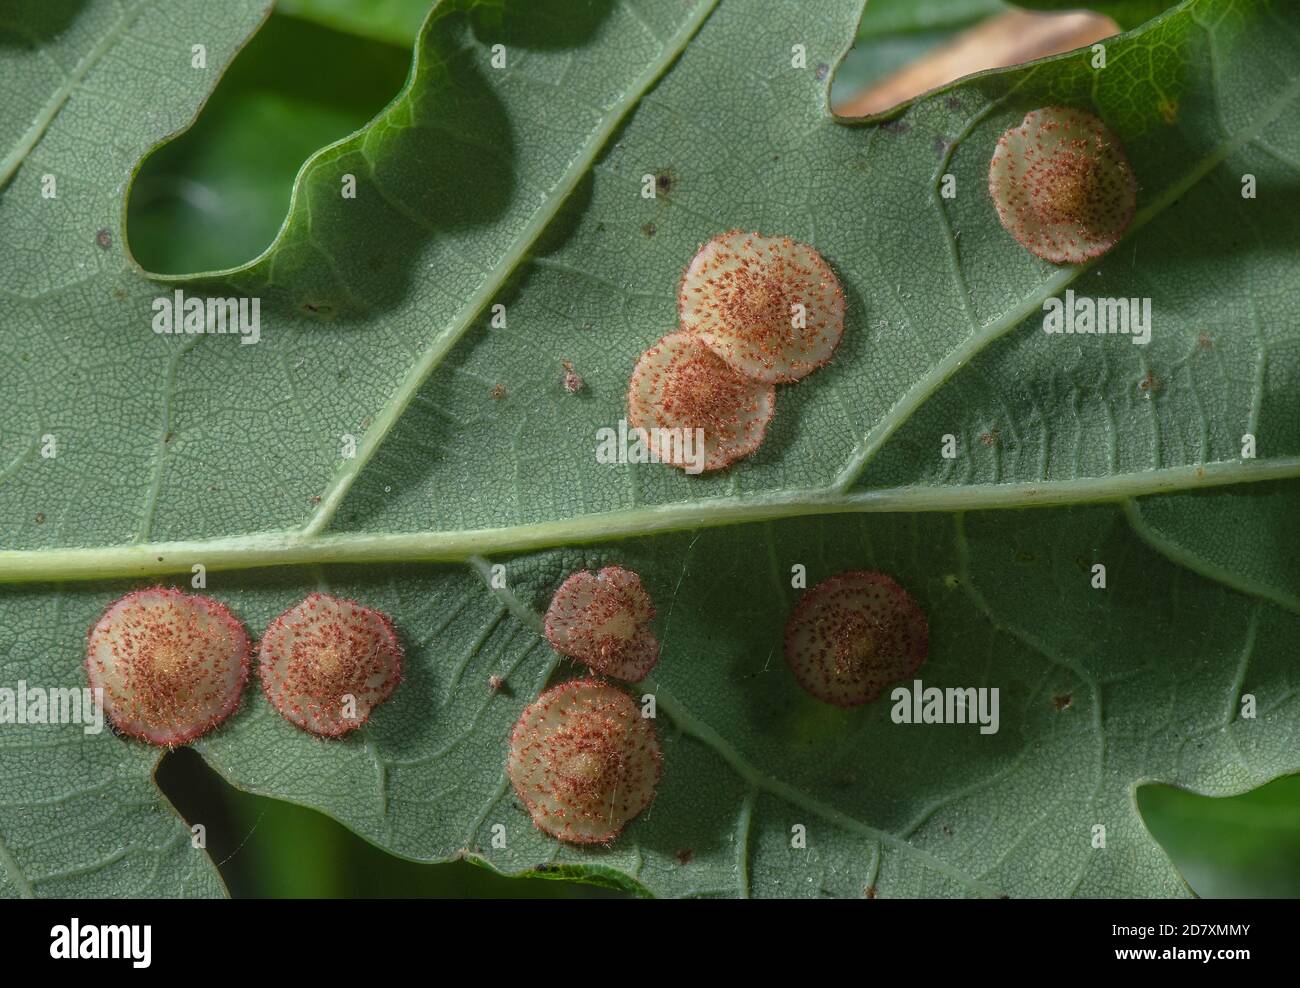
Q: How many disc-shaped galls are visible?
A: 8